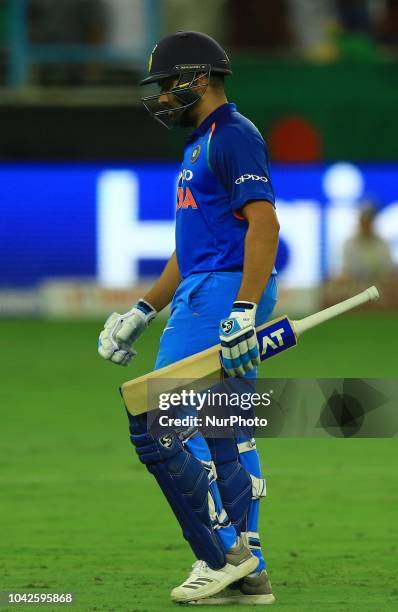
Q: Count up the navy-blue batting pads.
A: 2